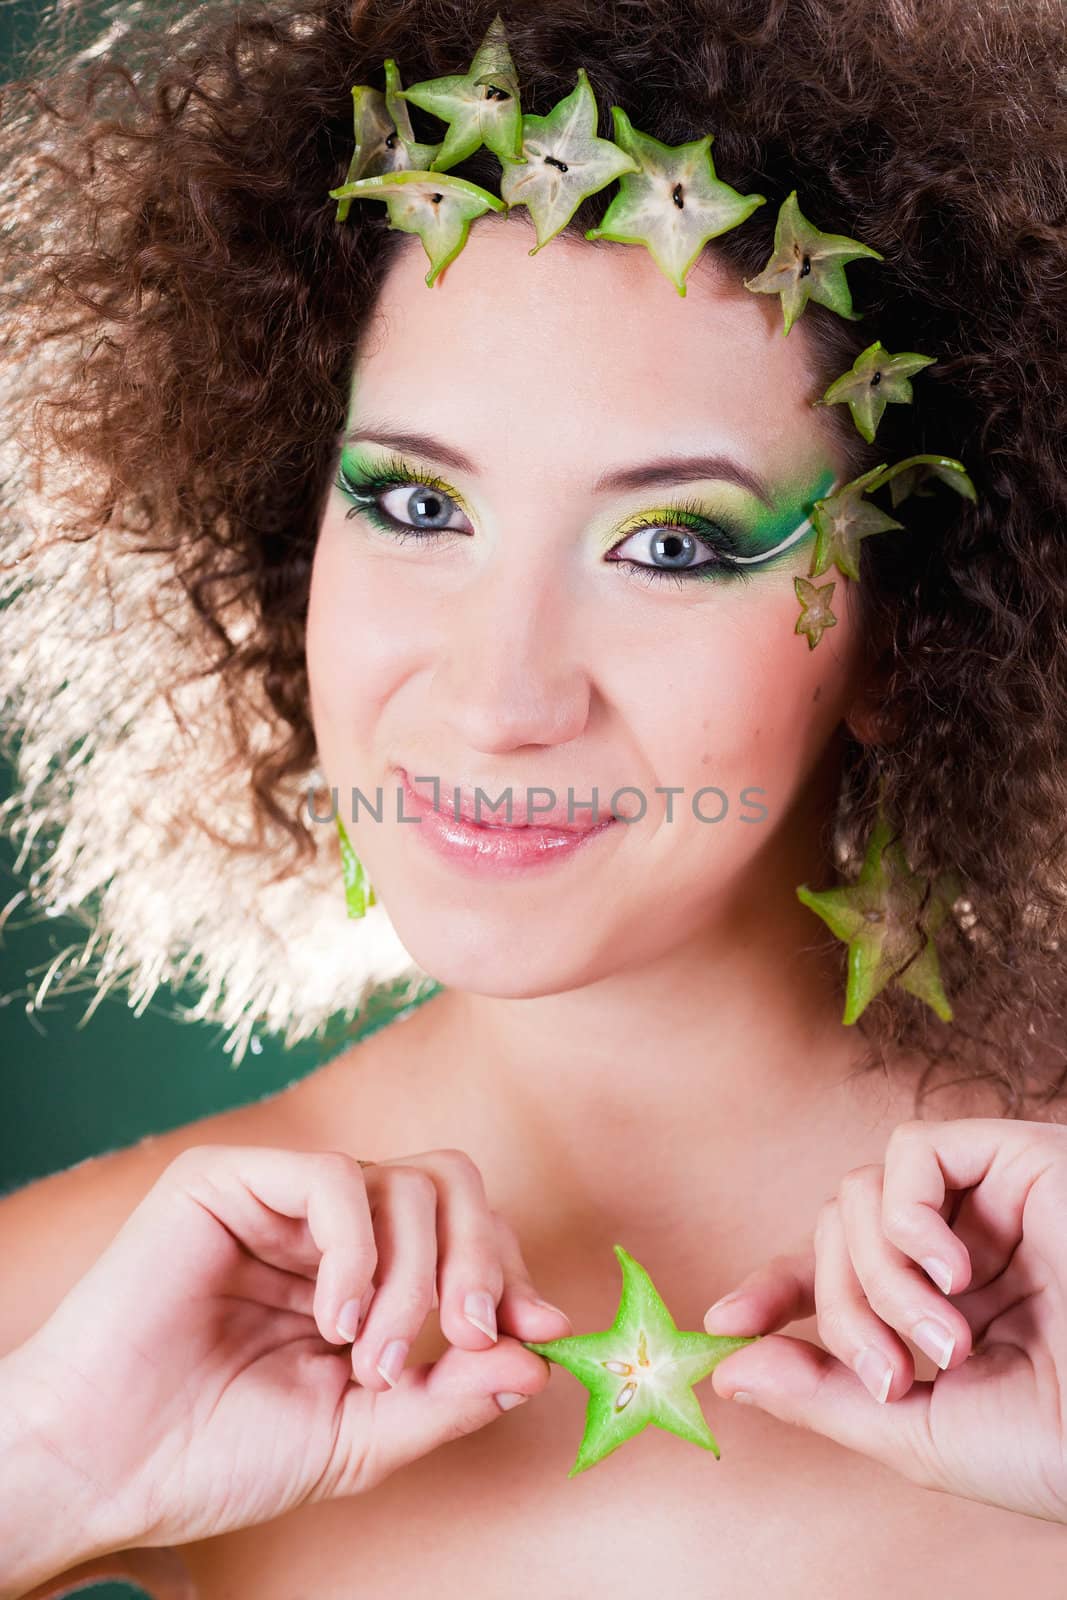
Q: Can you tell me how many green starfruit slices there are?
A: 13